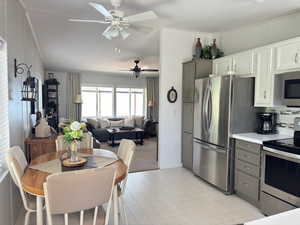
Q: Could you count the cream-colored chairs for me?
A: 4